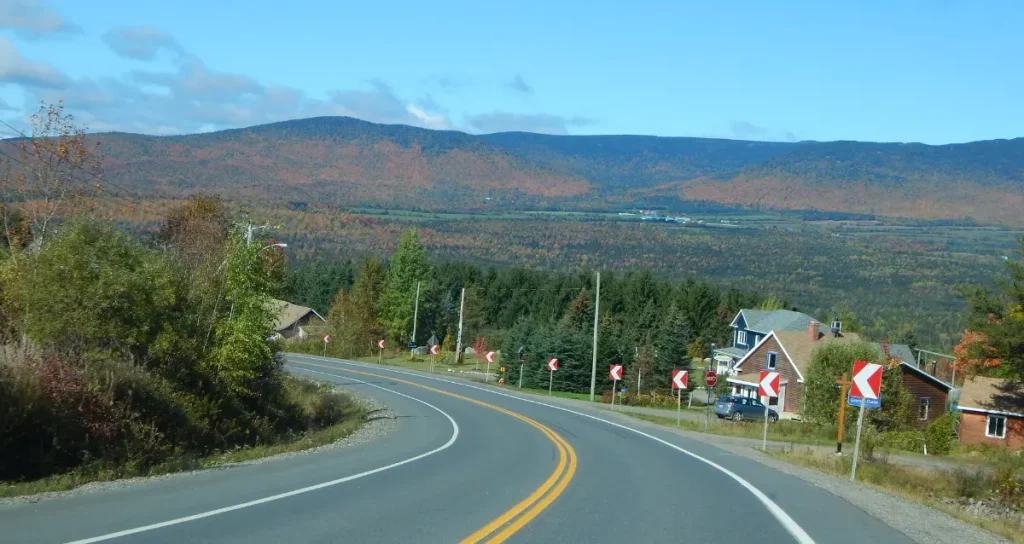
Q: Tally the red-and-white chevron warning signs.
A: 9